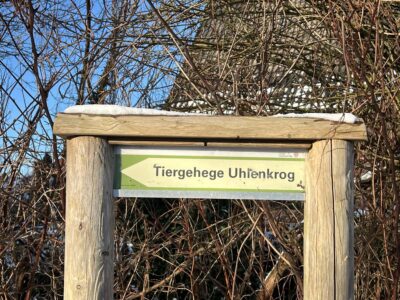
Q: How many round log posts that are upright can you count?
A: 2